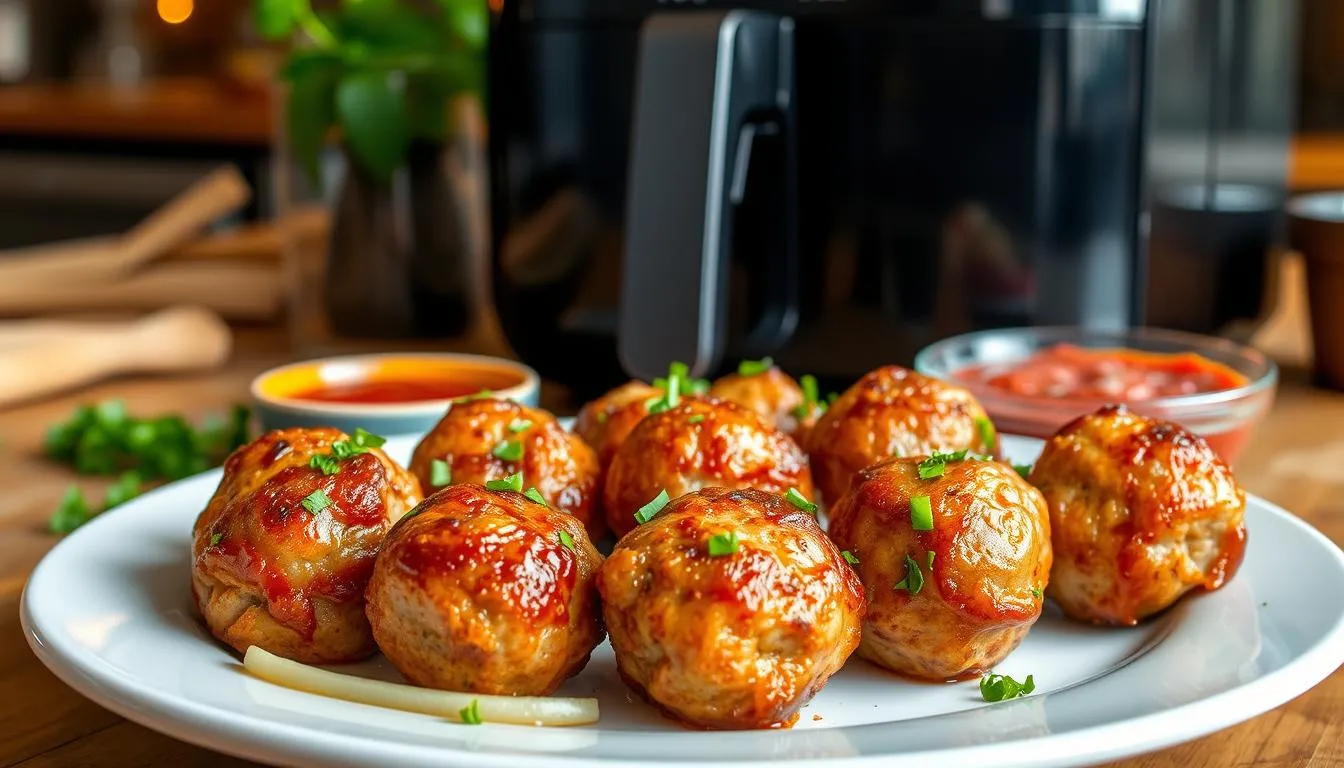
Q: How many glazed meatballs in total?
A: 10